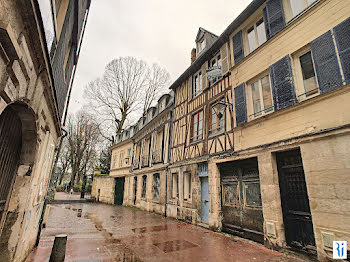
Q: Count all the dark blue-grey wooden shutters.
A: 6